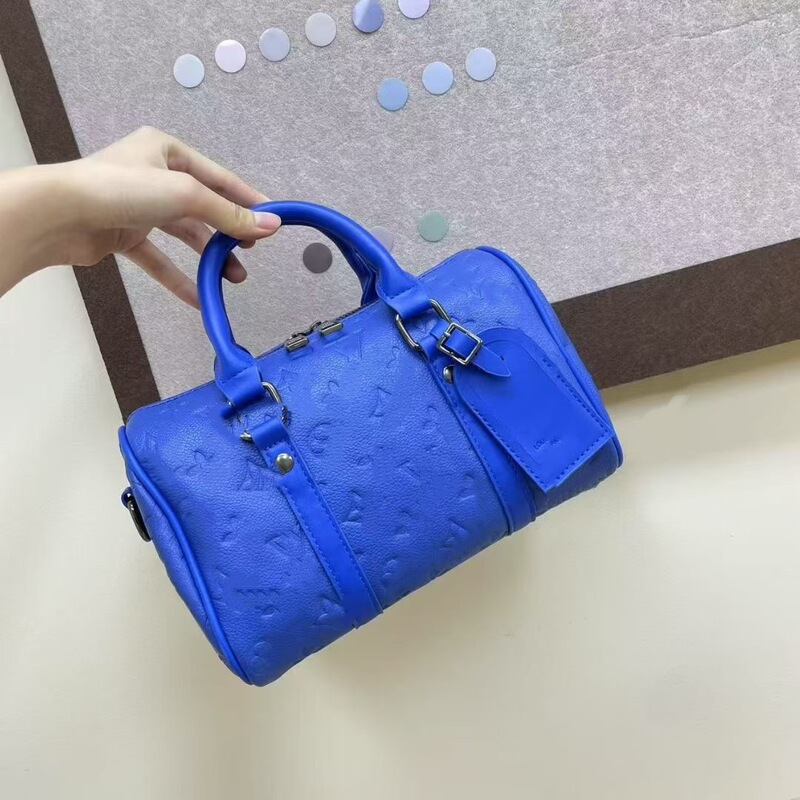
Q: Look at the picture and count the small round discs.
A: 12